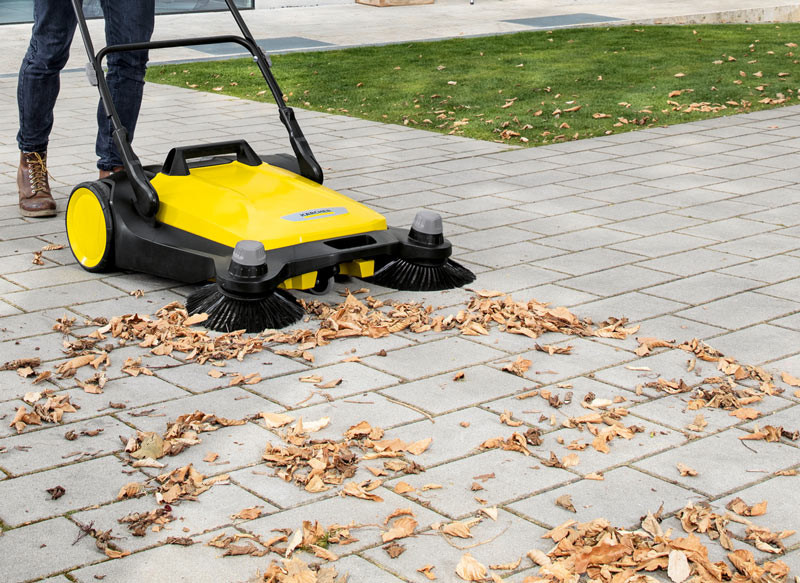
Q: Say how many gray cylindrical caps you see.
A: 2